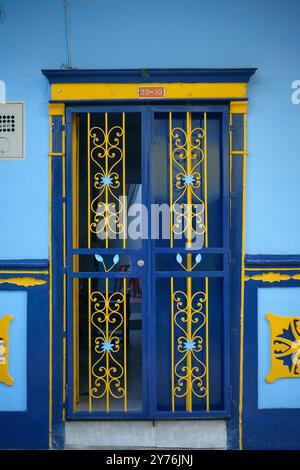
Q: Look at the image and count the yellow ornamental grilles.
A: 4